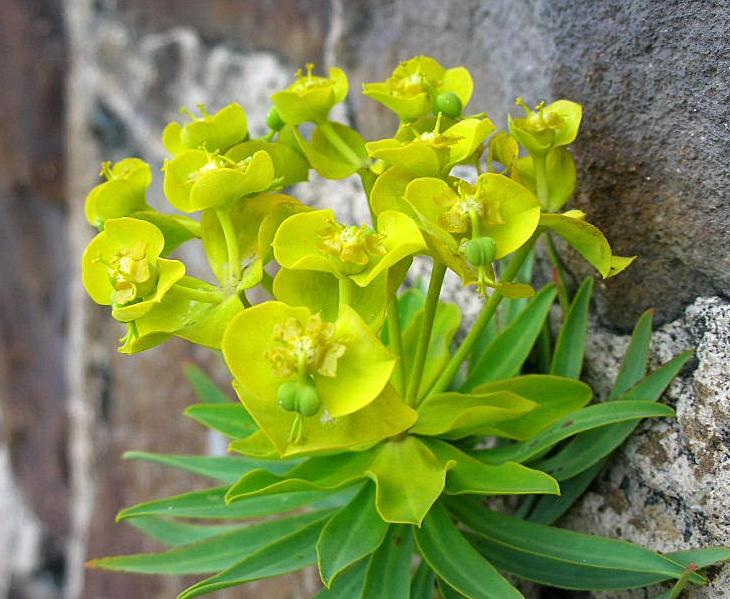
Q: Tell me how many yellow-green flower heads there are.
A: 11